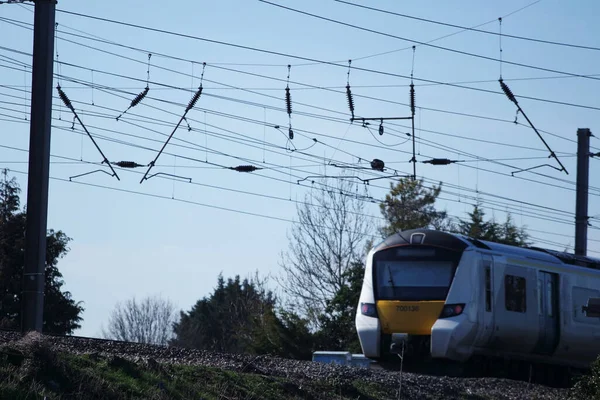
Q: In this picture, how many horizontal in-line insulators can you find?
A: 3